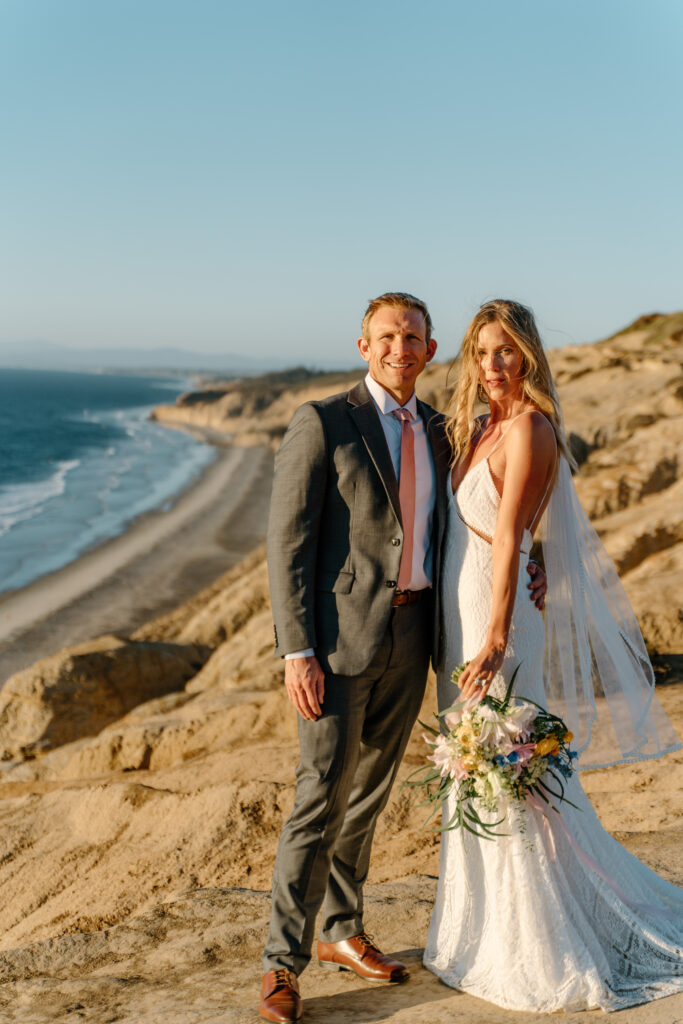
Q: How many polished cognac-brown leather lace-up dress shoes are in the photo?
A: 2